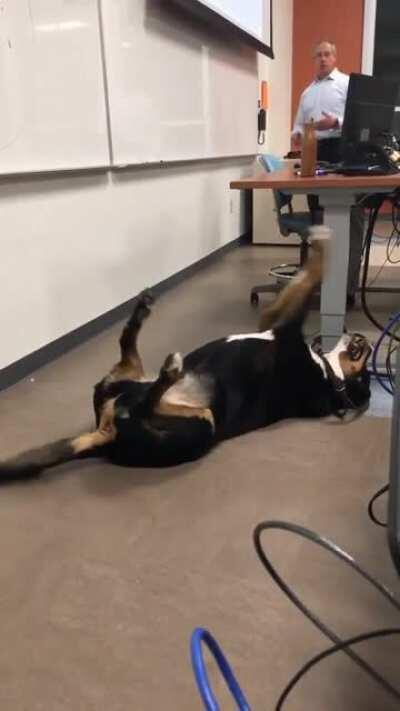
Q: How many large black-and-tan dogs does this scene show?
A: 1